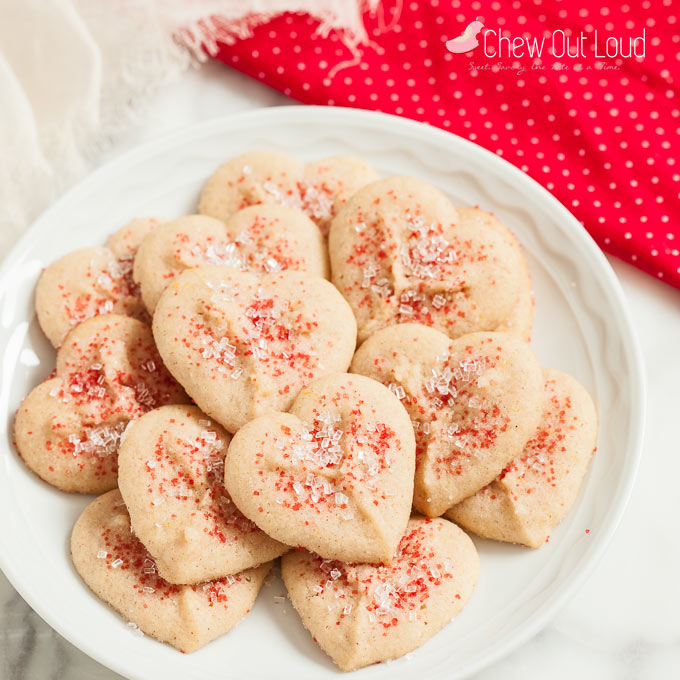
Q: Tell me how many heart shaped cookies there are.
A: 12